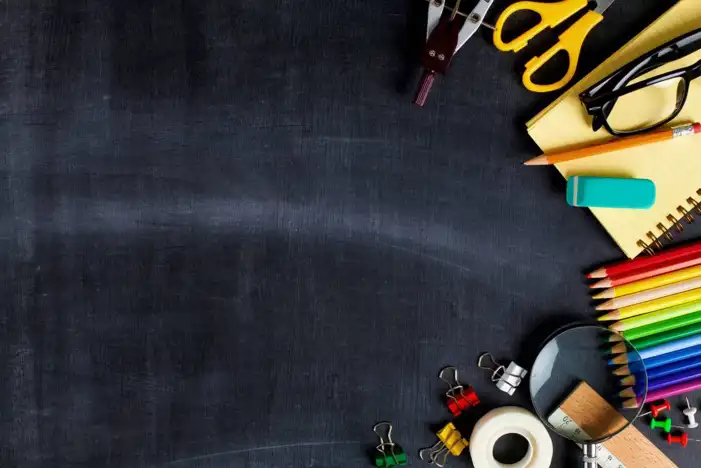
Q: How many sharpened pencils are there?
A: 14